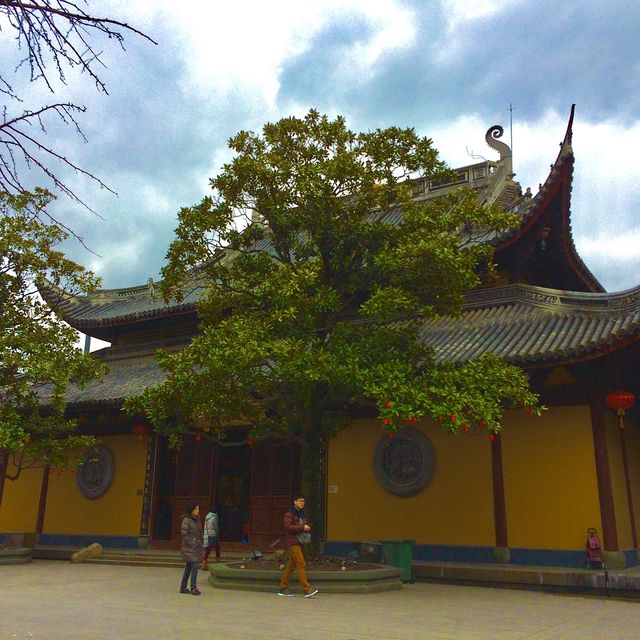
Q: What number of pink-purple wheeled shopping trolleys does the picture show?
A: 1